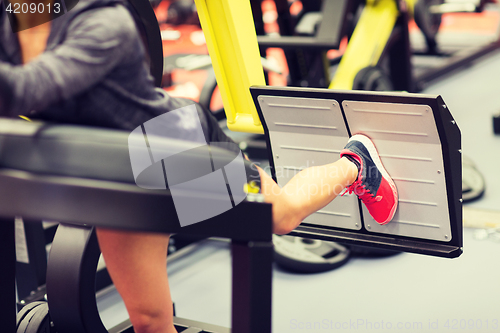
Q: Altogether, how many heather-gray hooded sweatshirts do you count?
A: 1